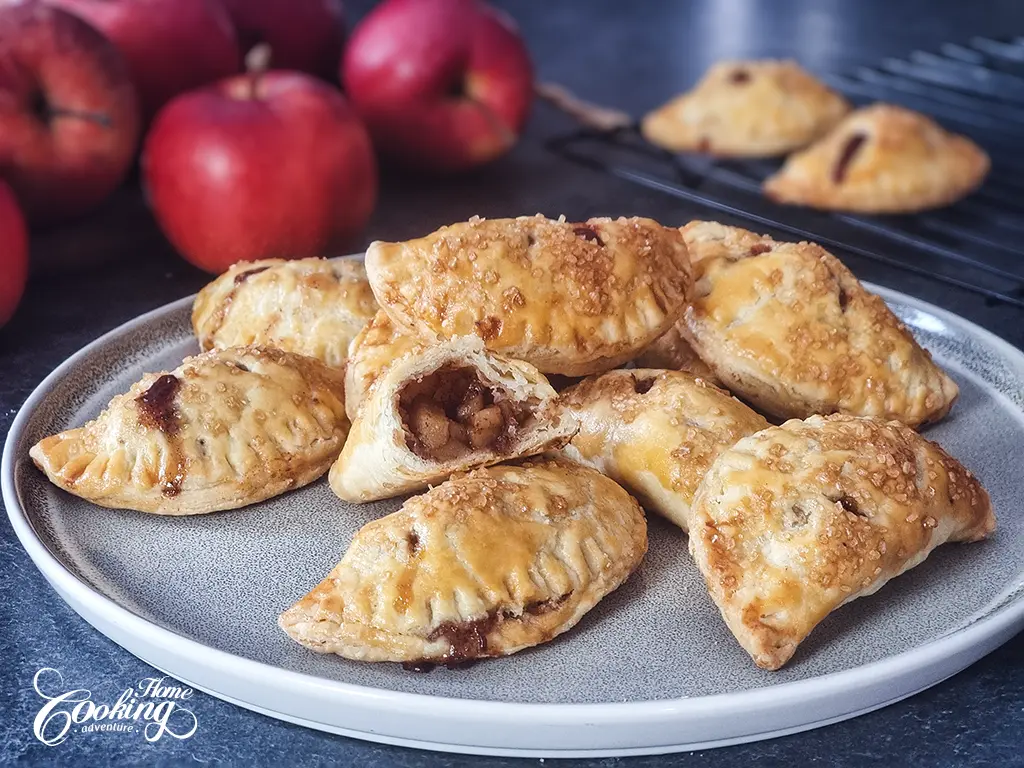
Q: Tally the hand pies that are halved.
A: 1